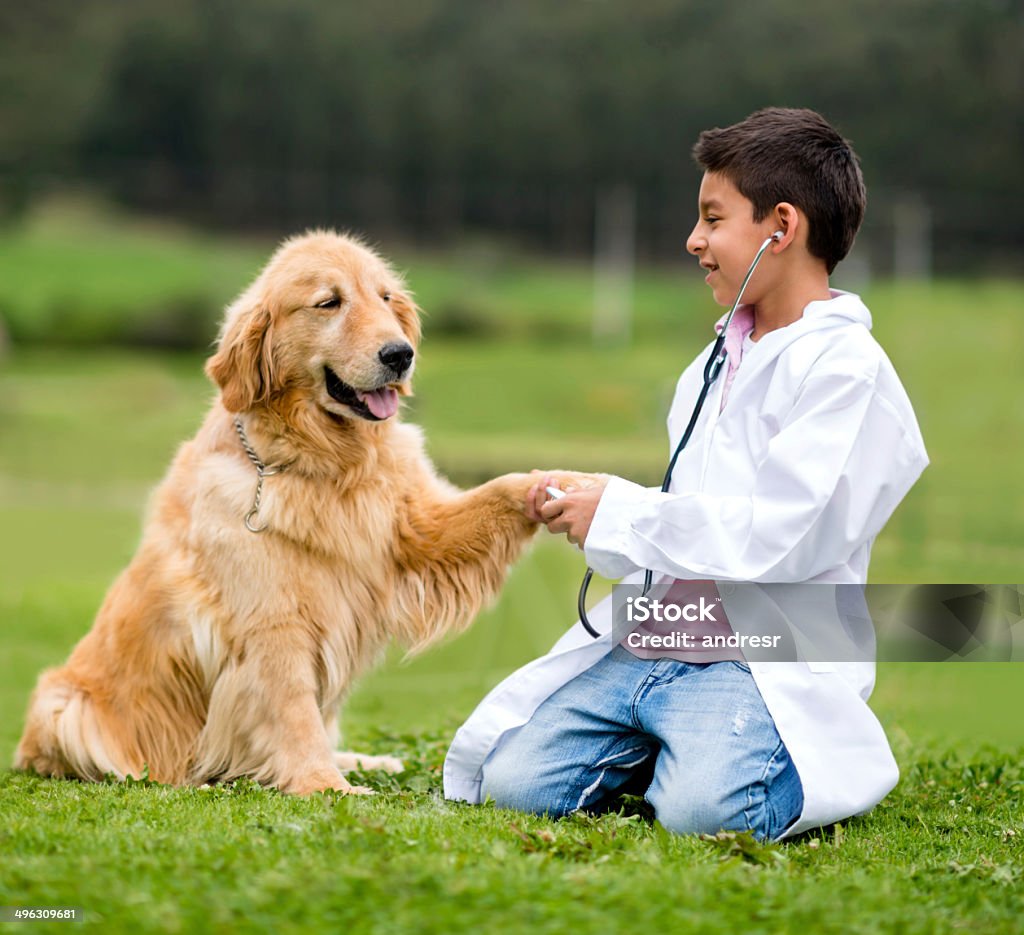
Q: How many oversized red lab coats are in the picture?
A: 0